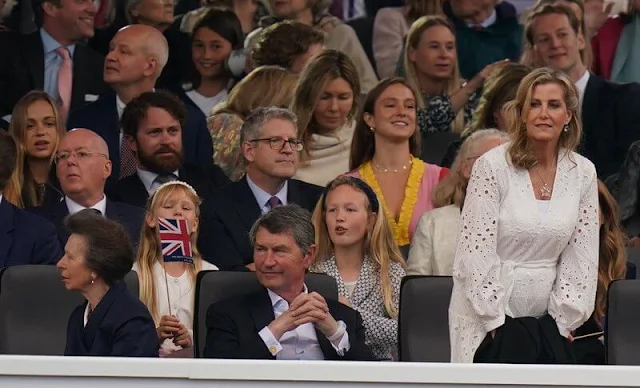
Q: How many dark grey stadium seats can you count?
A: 4